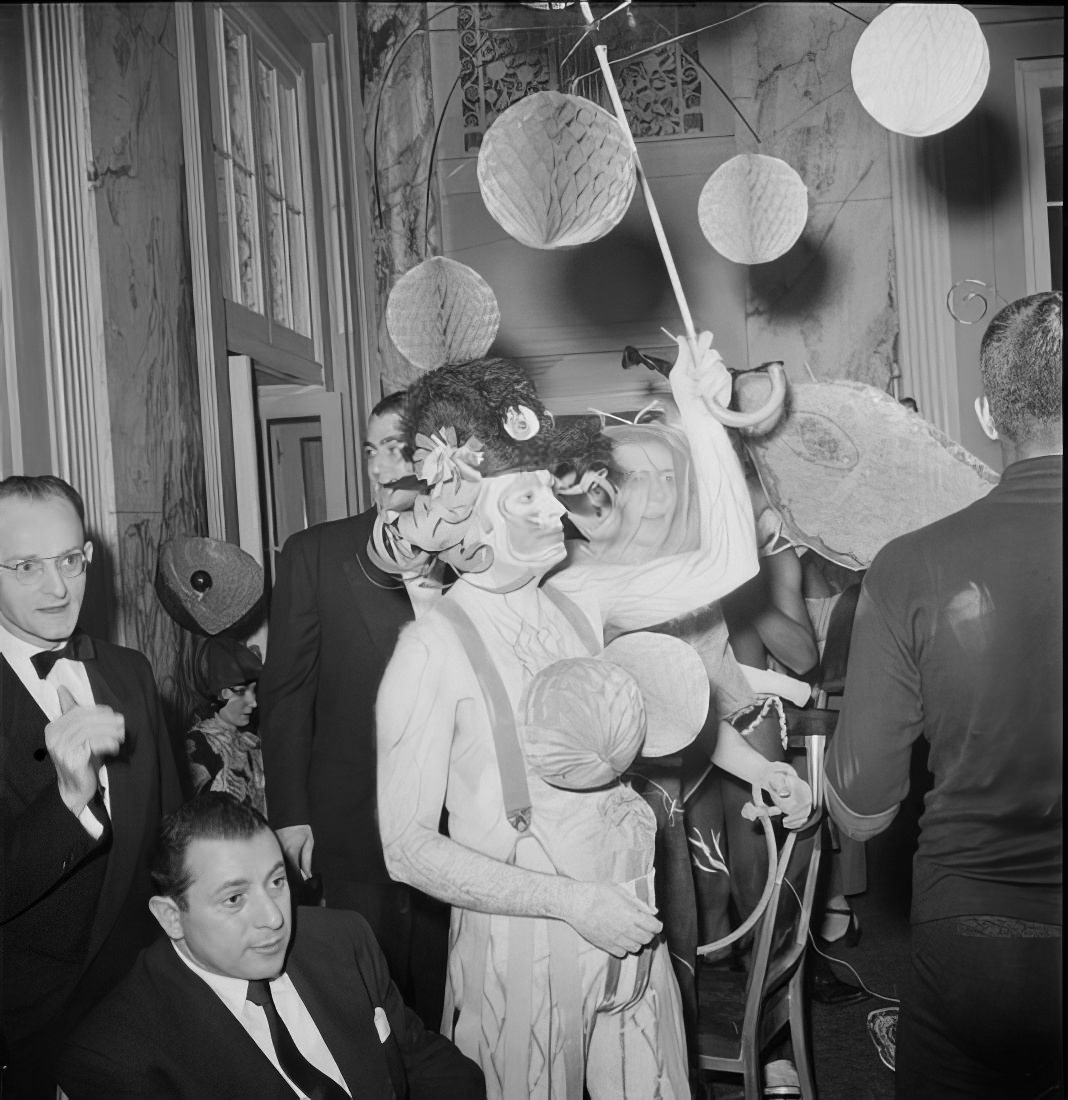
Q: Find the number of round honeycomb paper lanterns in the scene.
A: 4